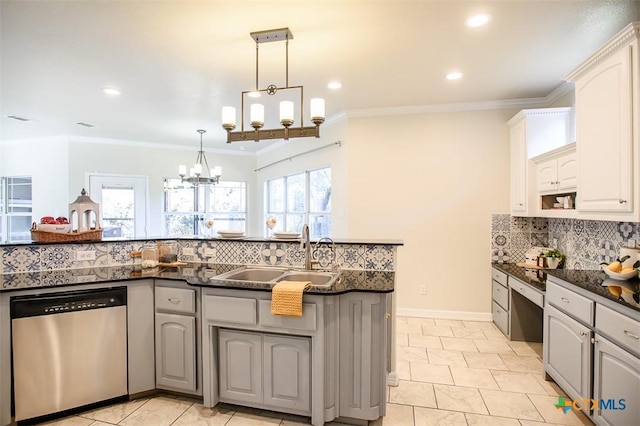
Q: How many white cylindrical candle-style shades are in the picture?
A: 9